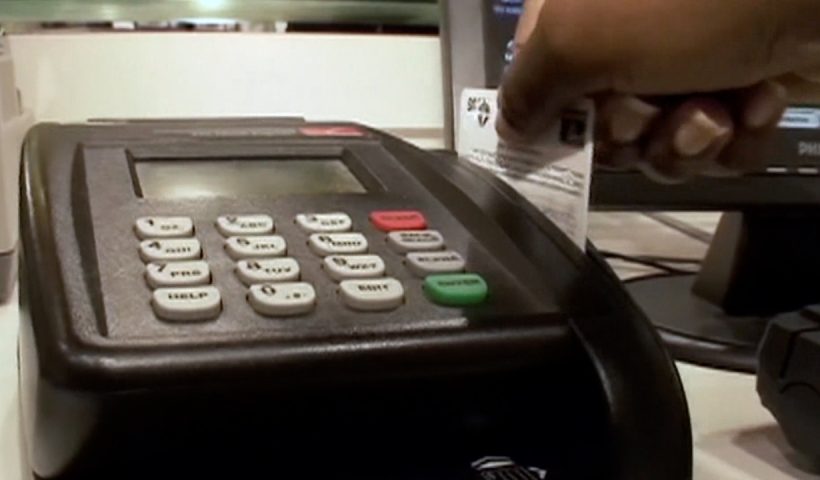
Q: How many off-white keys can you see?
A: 14